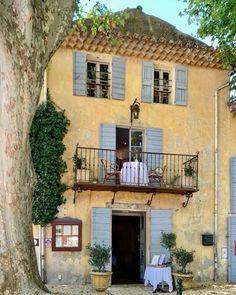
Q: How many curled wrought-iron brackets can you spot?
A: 4